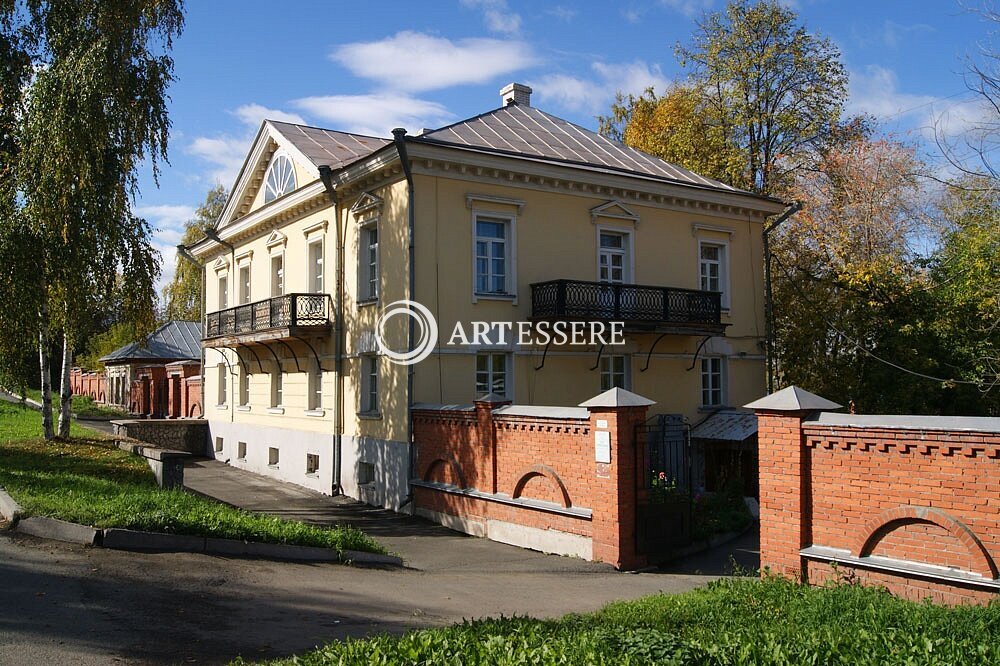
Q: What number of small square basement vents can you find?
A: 5